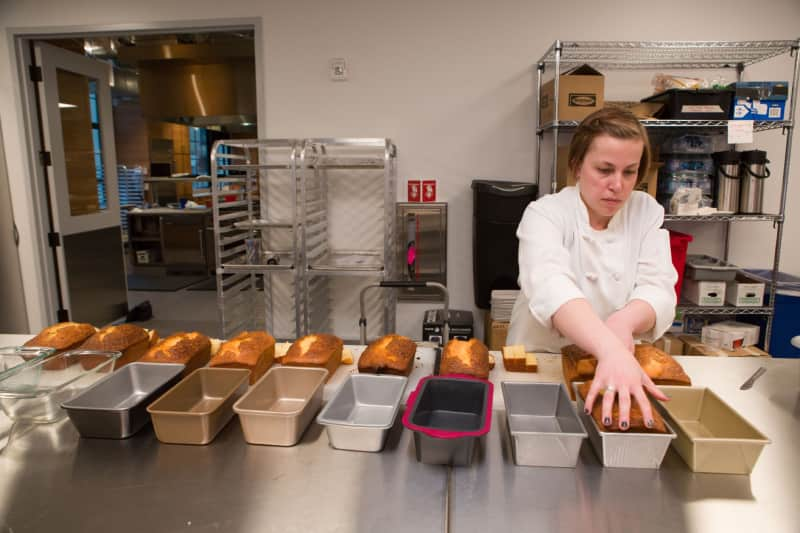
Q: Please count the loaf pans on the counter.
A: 10